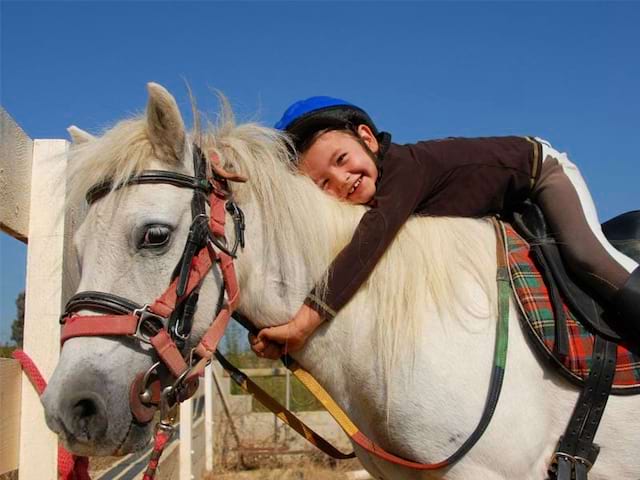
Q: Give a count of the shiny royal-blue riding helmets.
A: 1